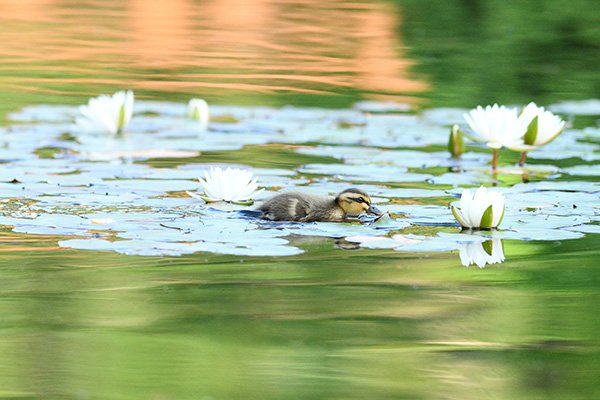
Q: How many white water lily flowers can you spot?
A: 6